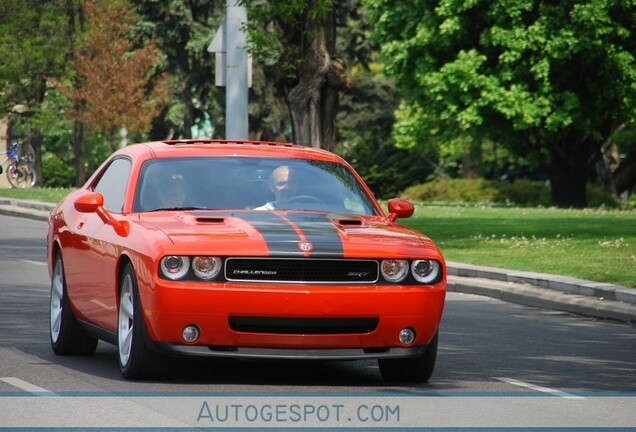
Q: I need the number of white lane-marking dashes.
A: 3